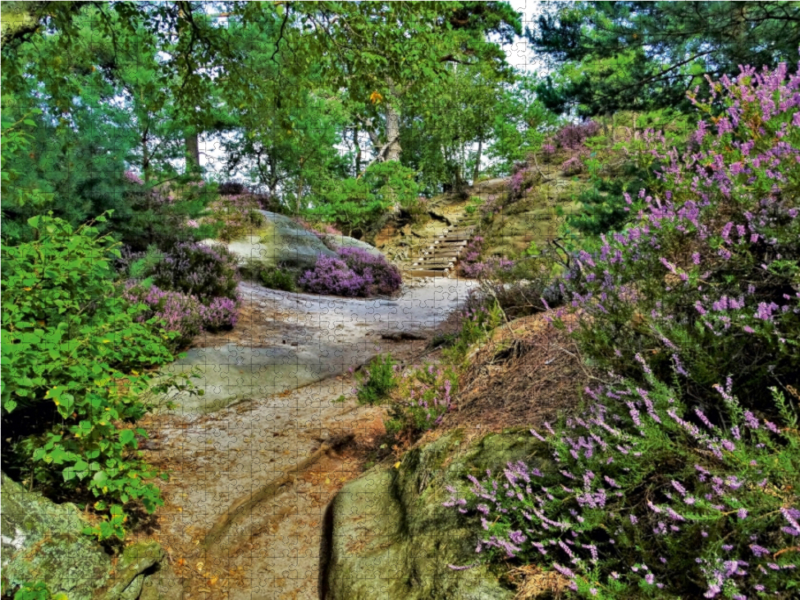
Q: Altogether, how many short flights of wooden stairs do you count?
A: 1